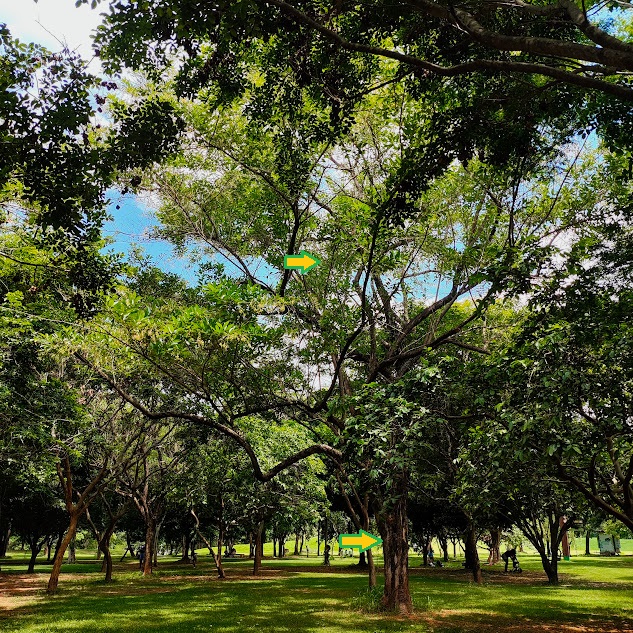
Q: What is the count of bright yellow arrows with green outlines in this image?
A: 2